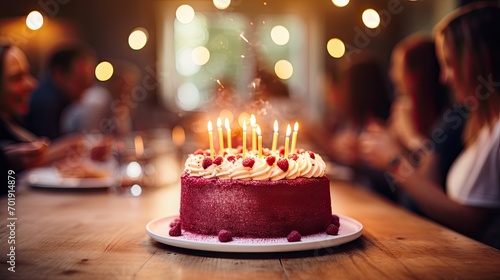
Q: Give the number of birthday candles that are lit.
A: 9